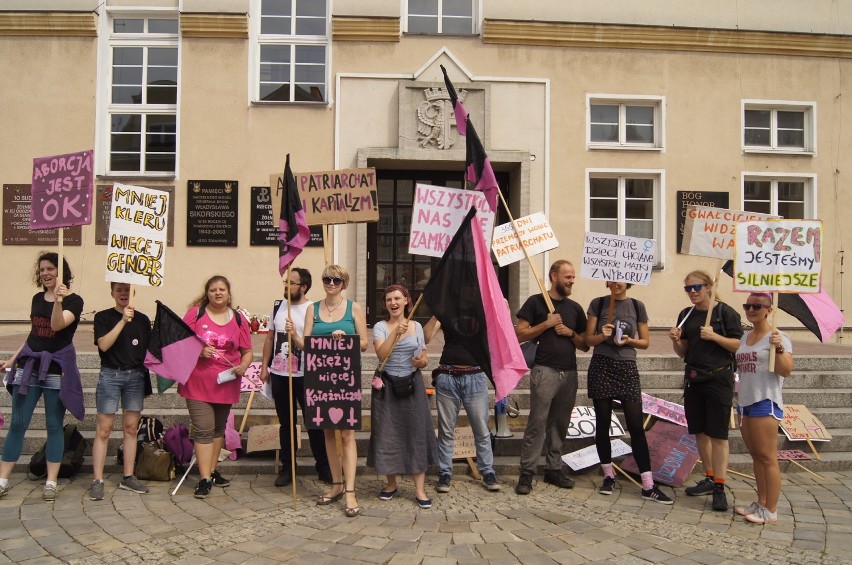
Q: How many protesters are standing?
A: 11